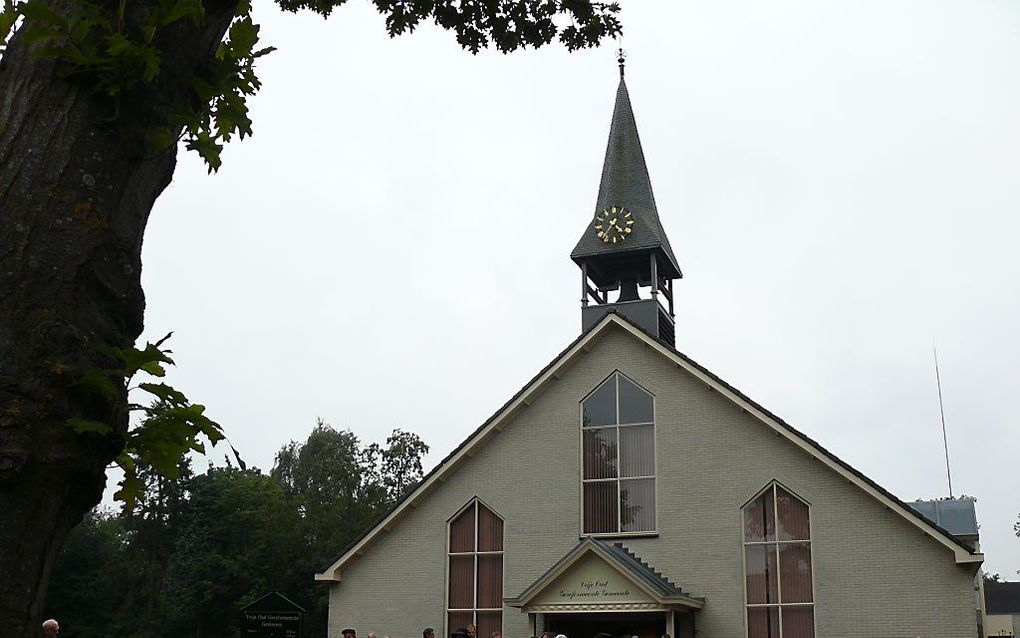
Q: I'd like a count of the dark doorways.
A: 1